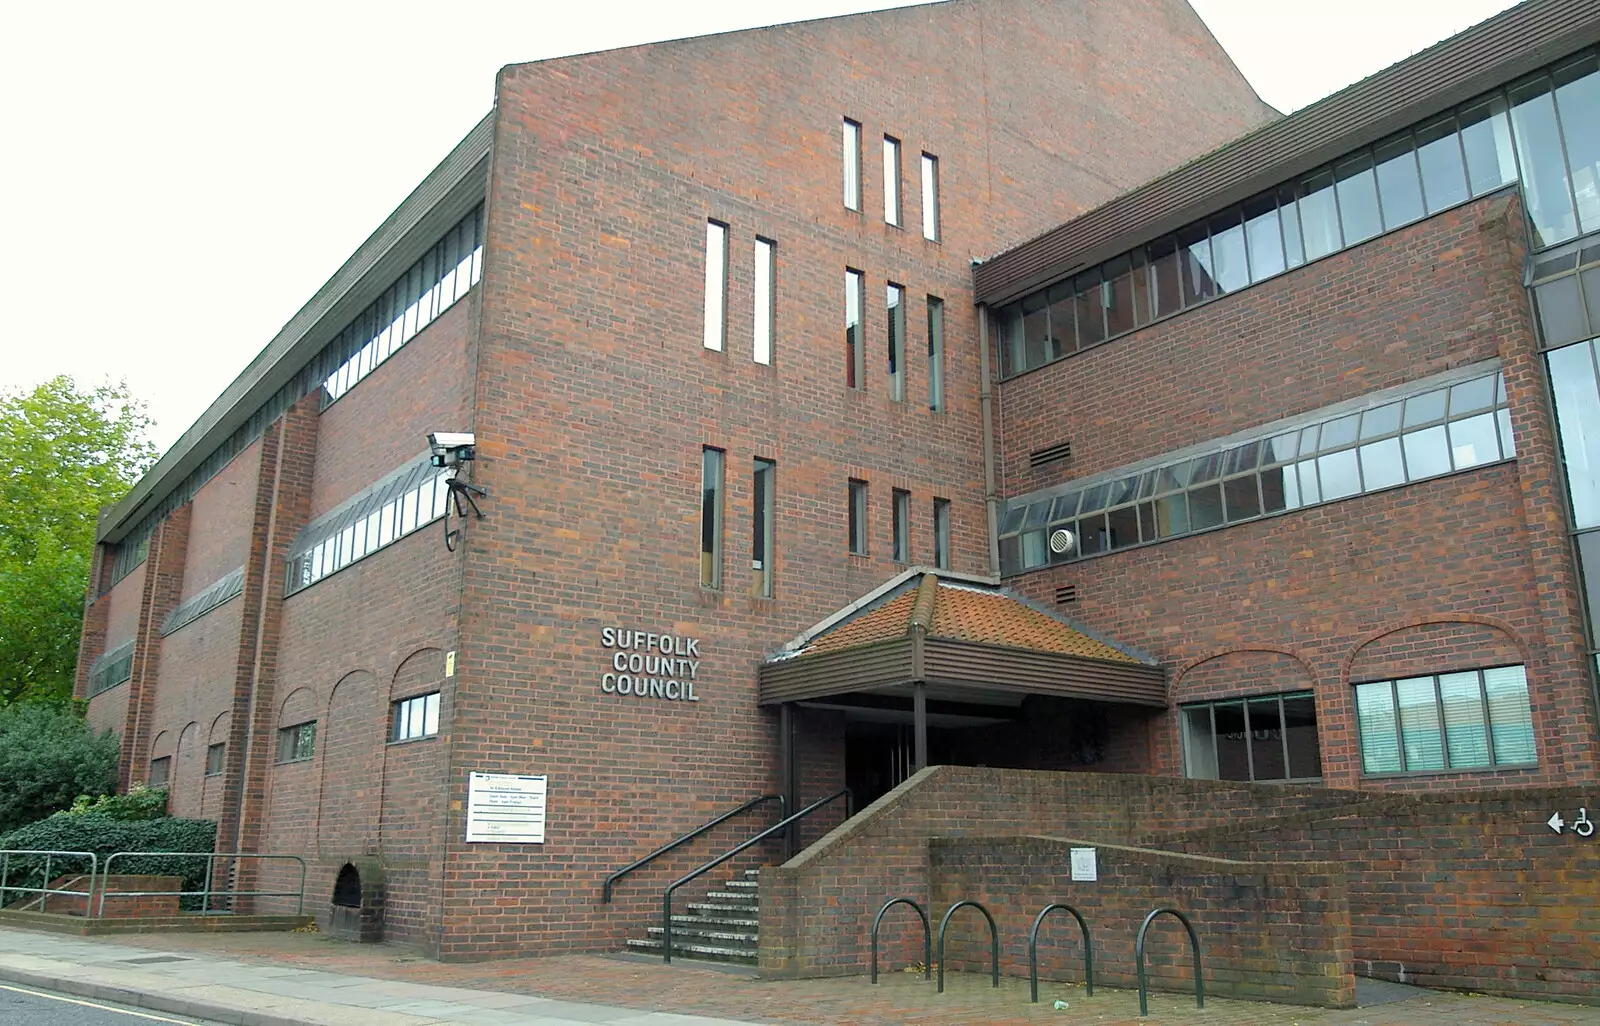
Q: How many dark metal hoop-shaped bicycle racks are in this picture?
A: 4